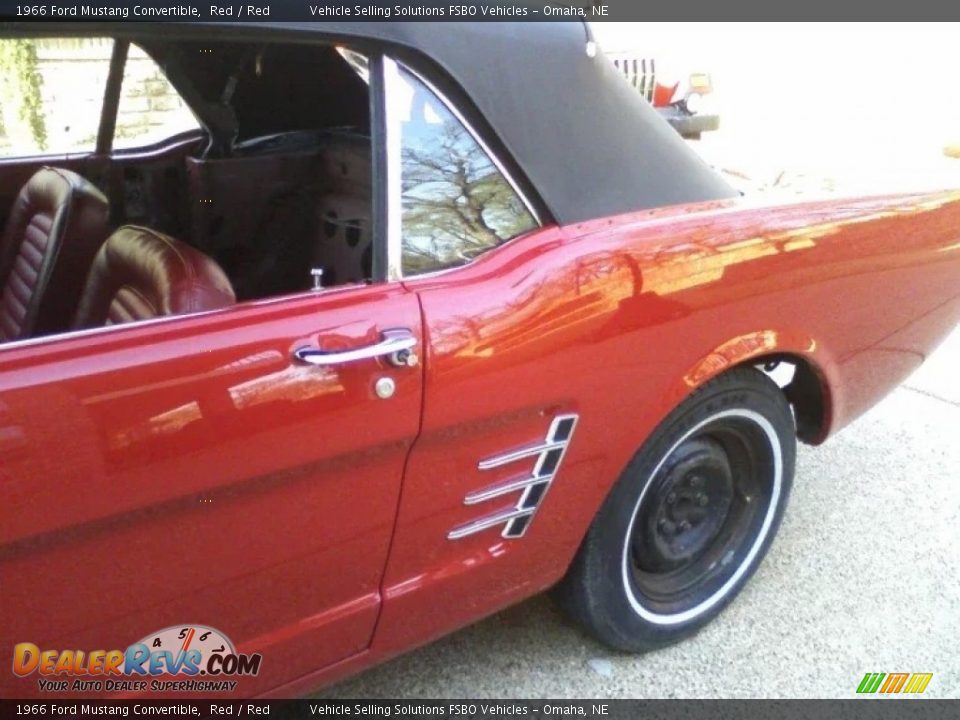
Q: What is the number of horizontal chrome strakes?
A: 3